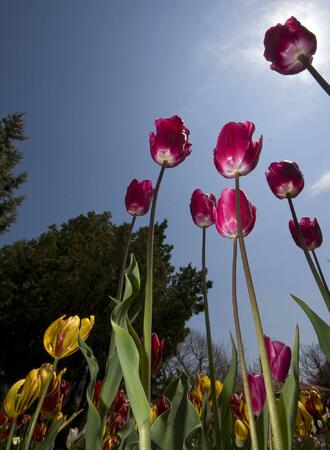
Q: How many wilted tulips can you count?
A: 0